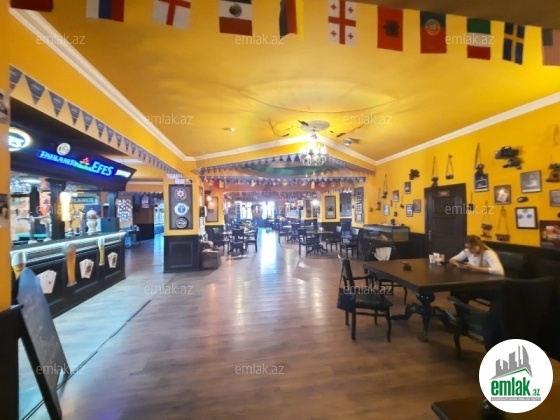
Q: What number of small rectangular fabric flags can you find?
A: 11